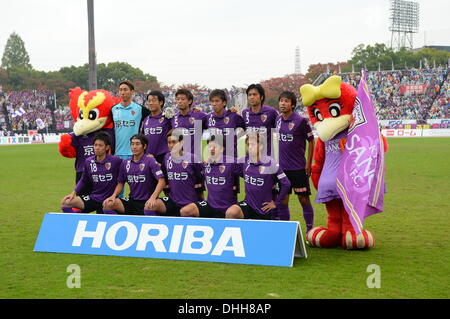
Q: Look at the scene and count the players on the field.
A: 11